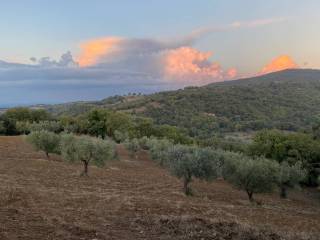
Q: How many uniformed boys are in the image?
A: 0